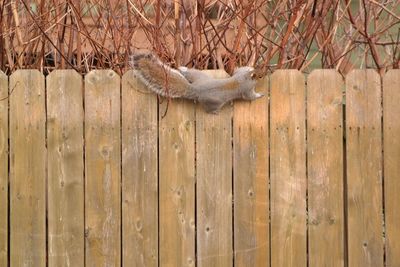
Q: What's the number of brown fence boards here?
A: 12